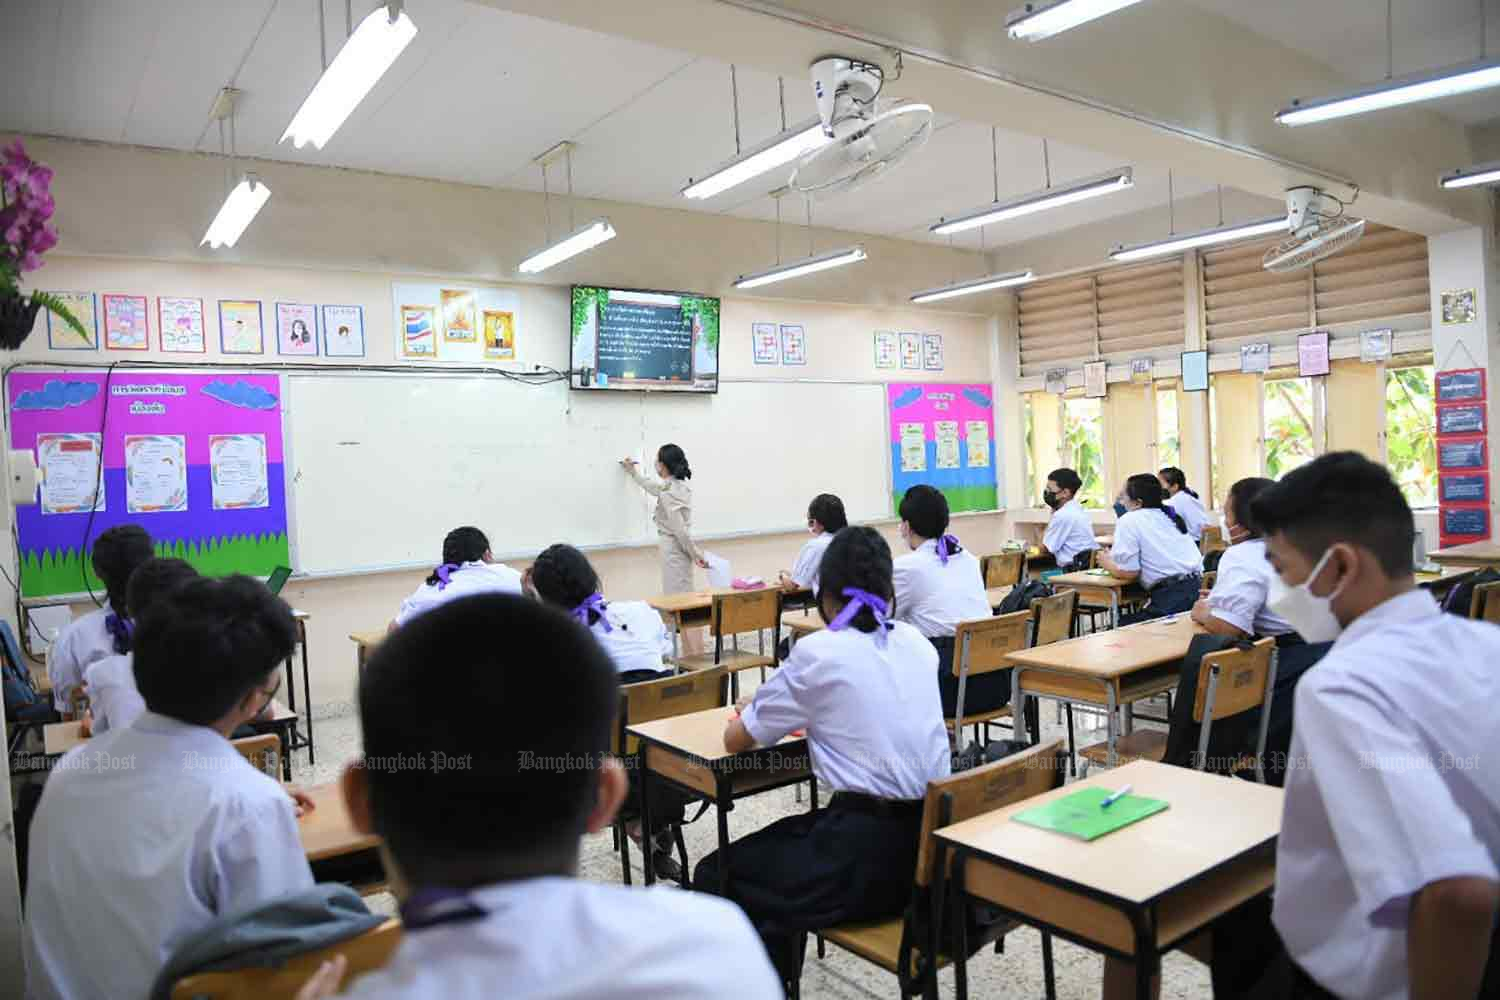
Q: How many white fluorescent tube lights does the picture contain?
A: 11